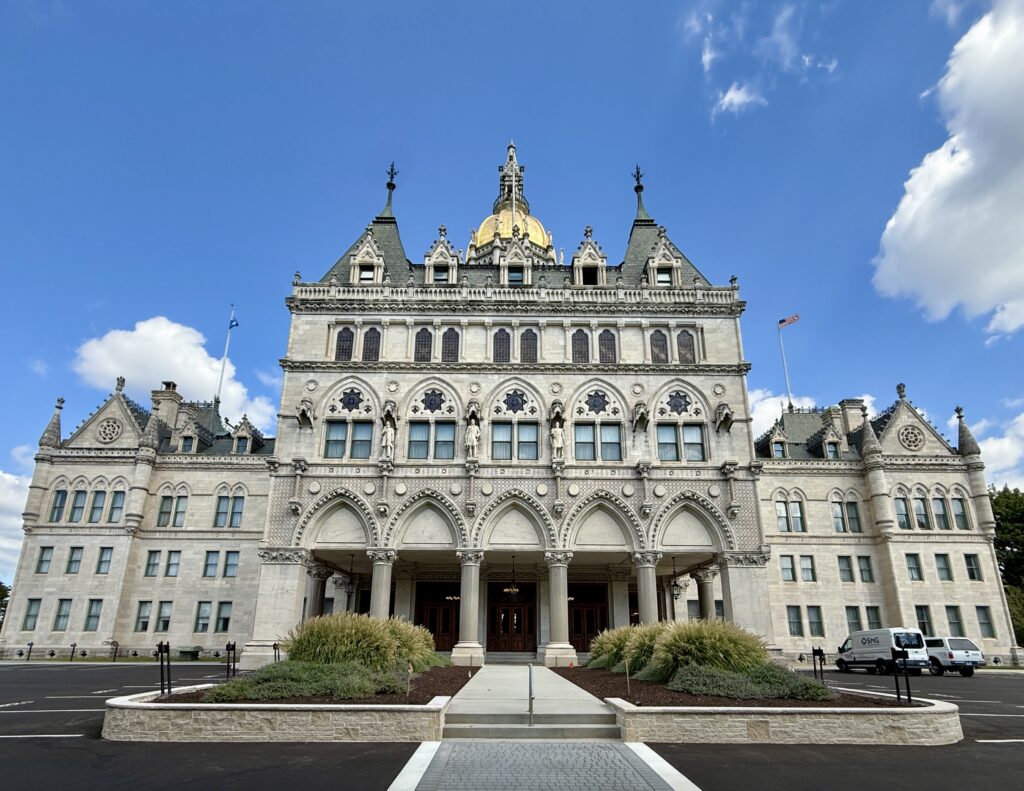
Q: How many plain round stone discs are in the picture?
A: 10